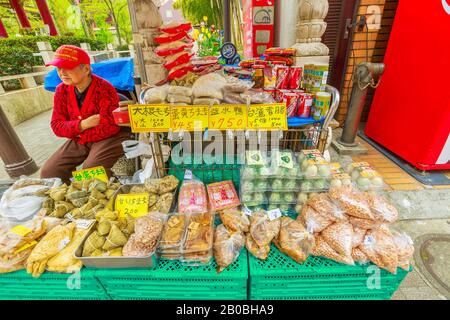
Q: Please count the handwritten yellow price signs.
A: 6